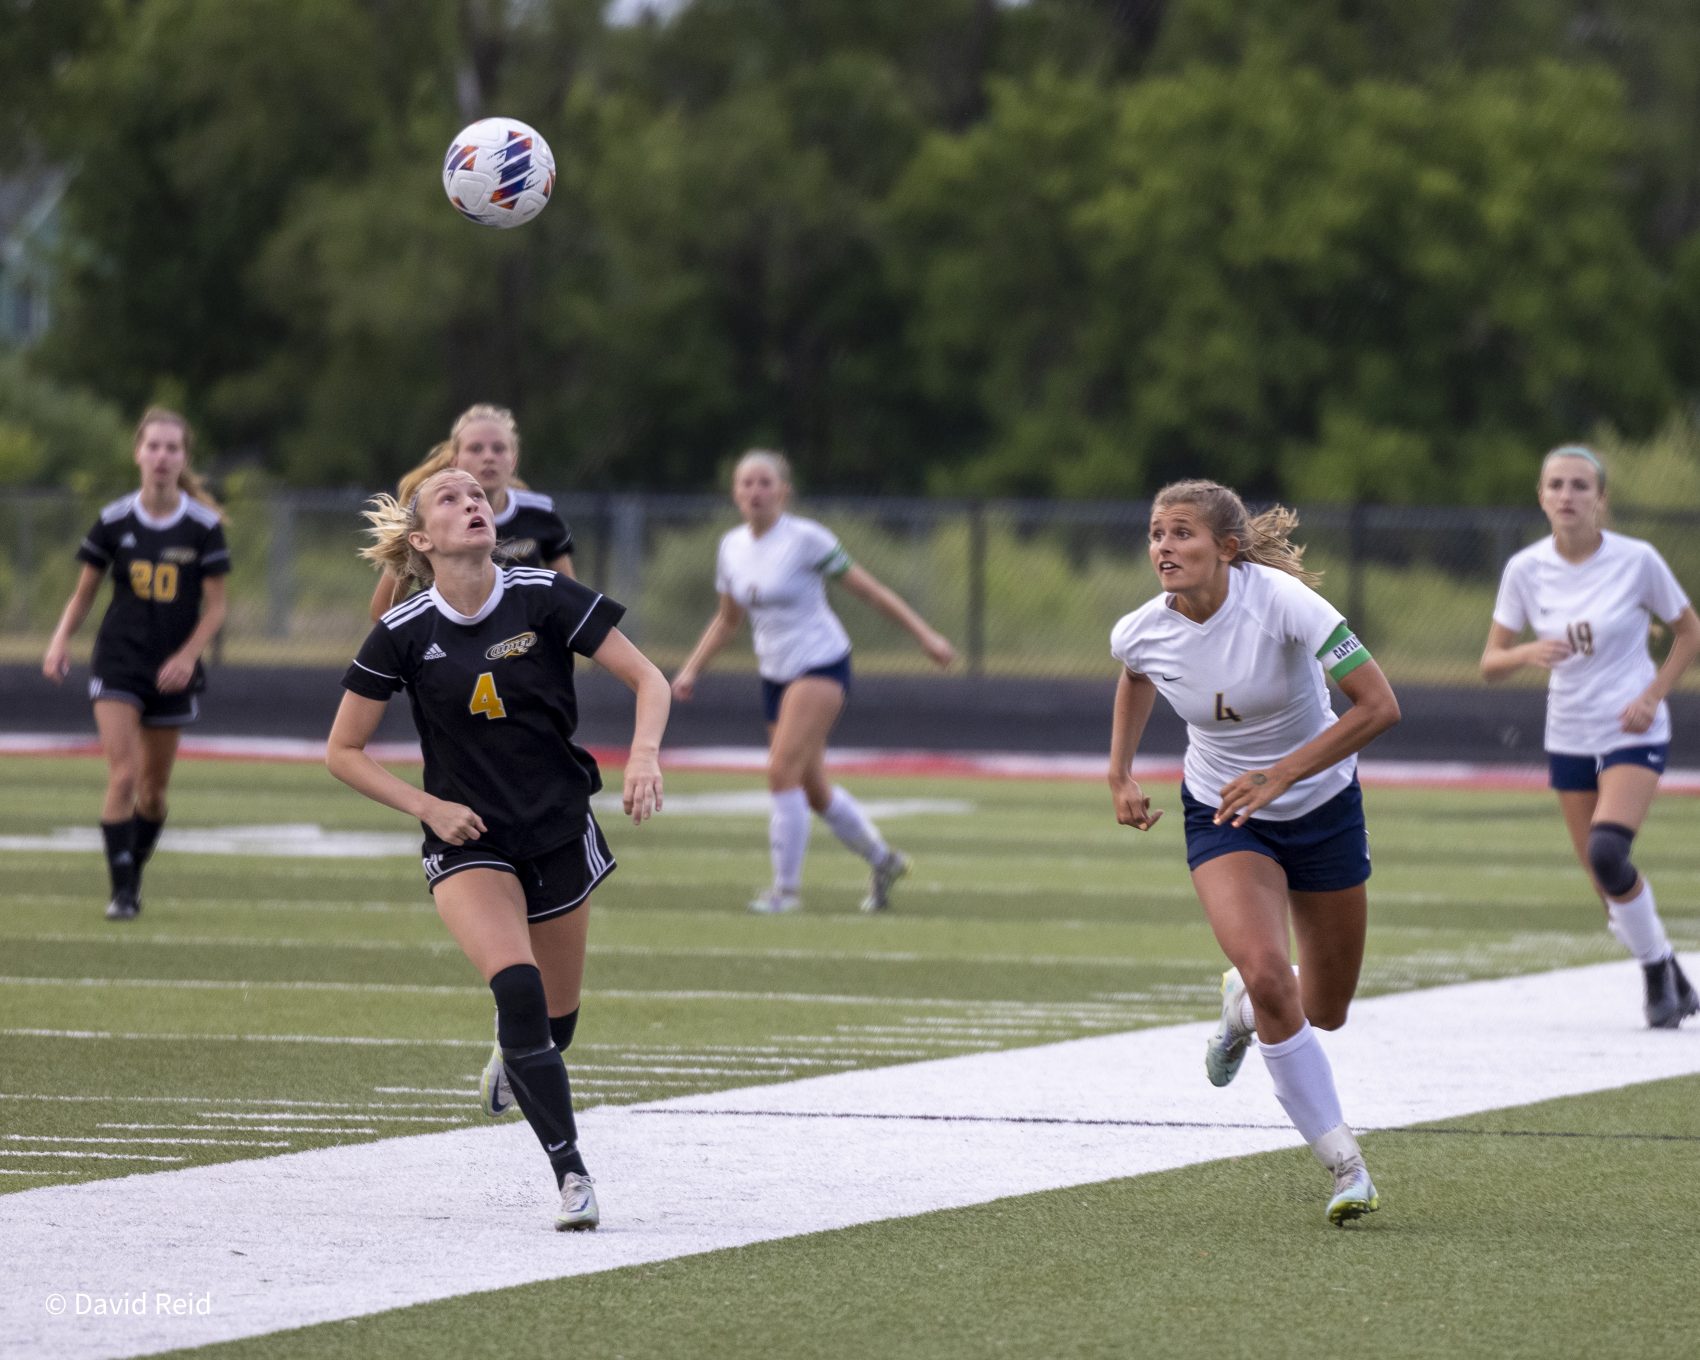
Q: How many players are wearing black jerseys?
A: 3